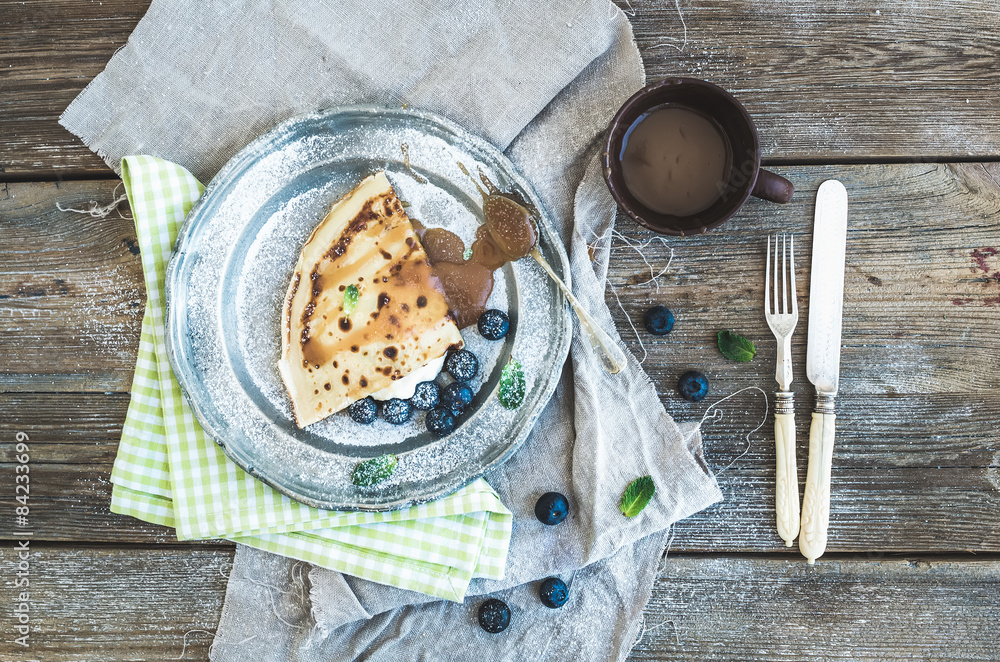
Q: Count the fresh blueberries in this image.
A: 12